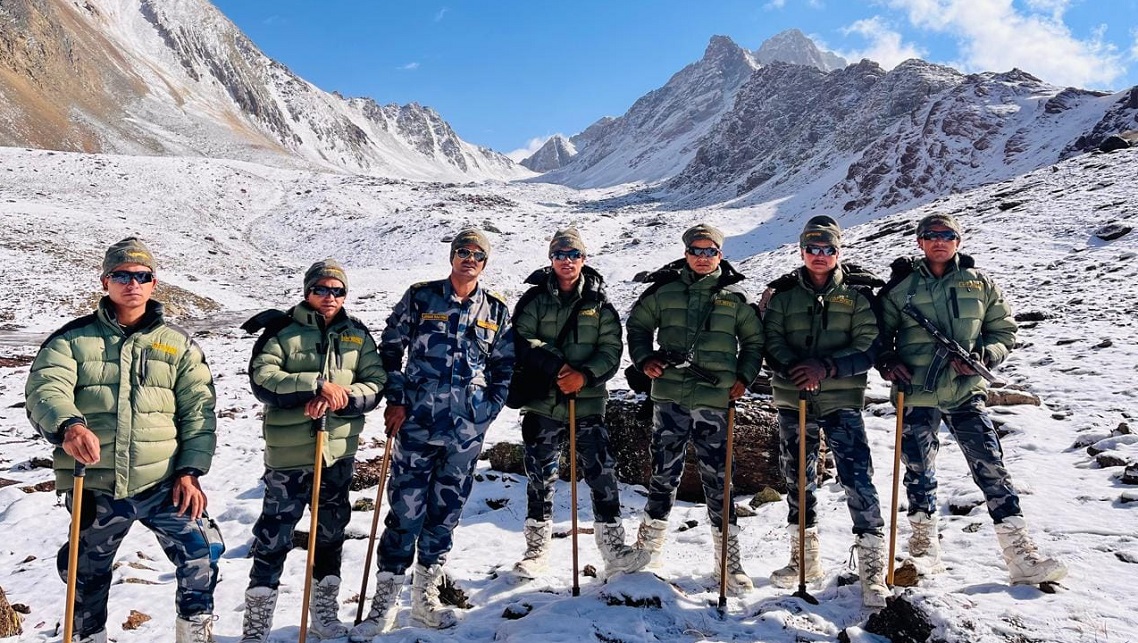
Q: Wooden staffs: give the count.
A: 7